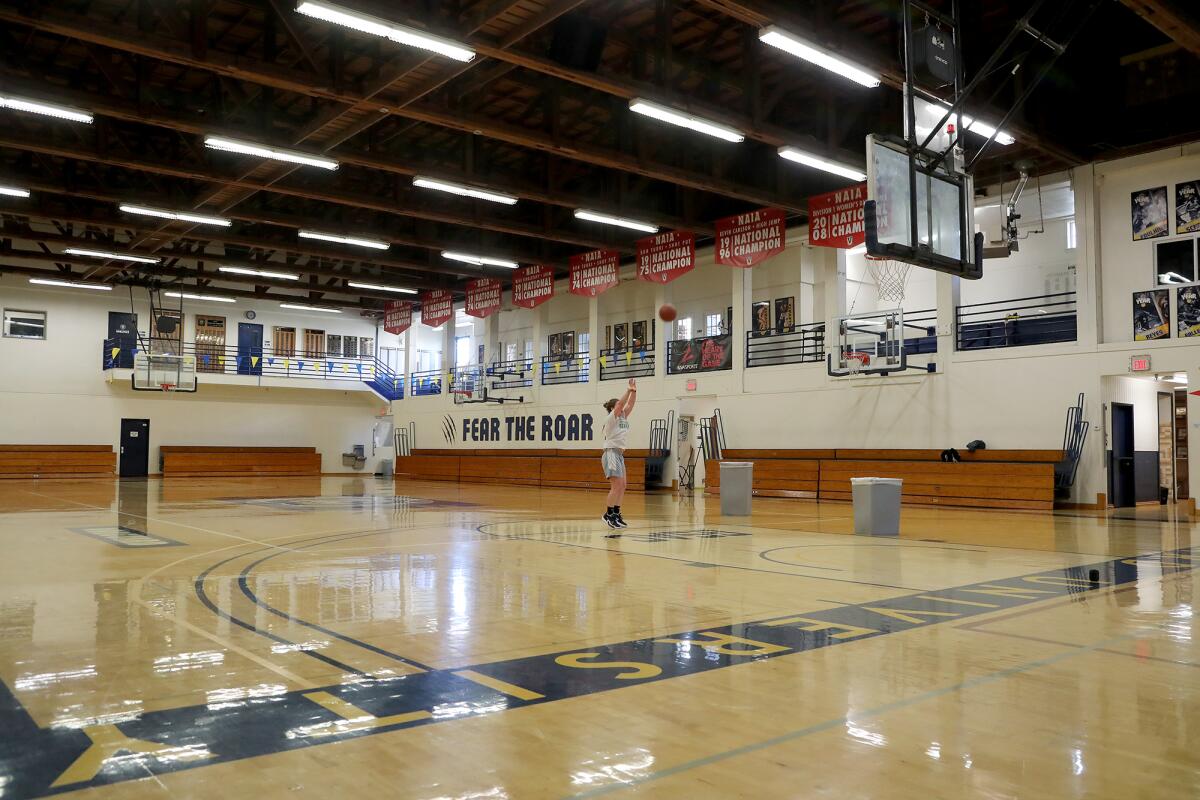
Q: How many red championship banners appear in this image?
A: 8